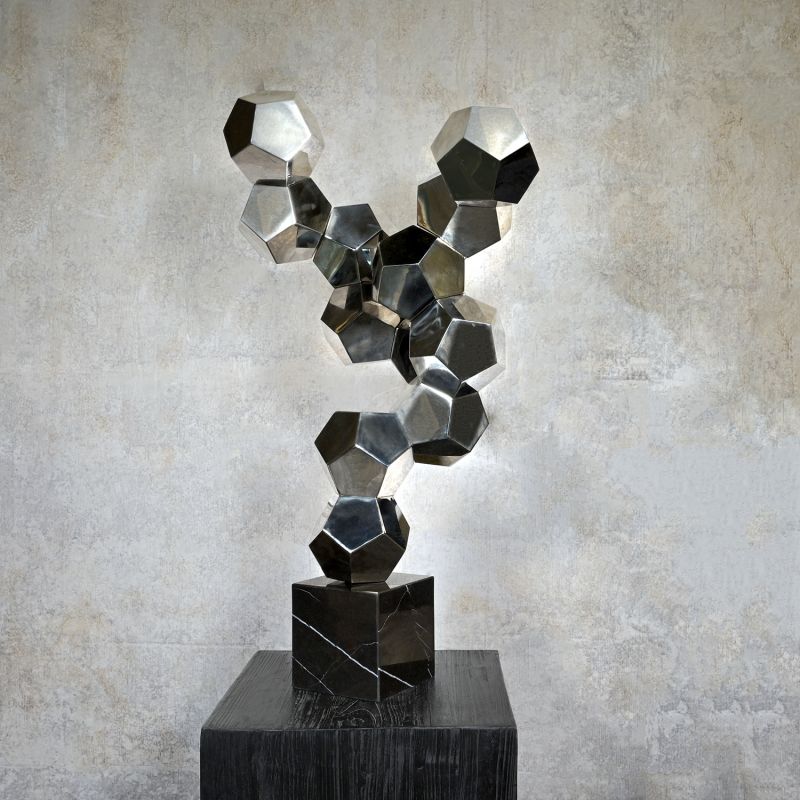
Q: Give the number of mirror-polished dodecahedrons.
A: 11